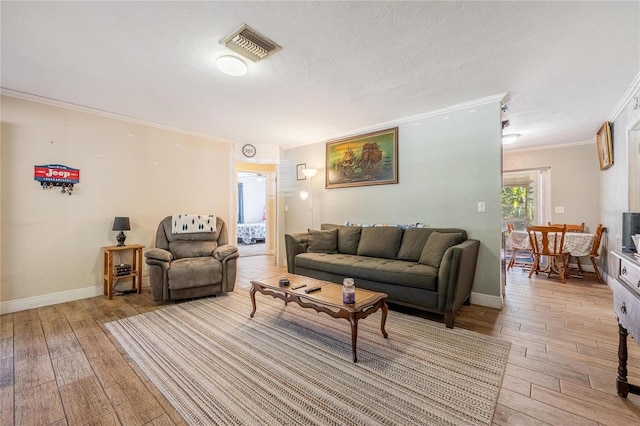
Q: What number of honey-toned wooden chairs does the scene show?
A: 4